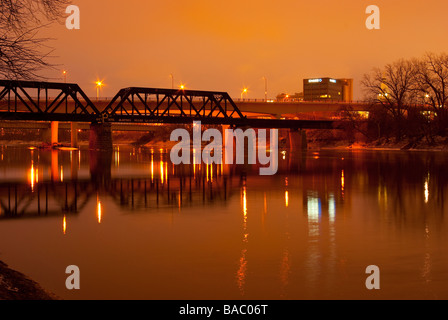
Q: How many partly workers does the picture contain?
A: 0